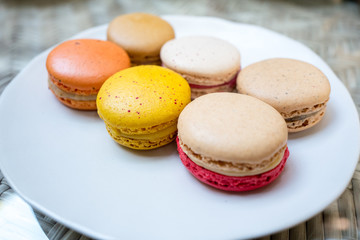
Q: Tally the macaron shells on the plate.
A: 12